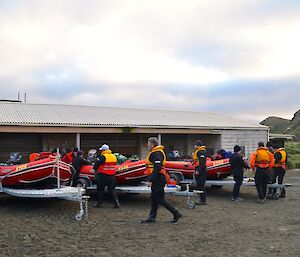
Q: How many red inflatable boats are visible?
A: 3